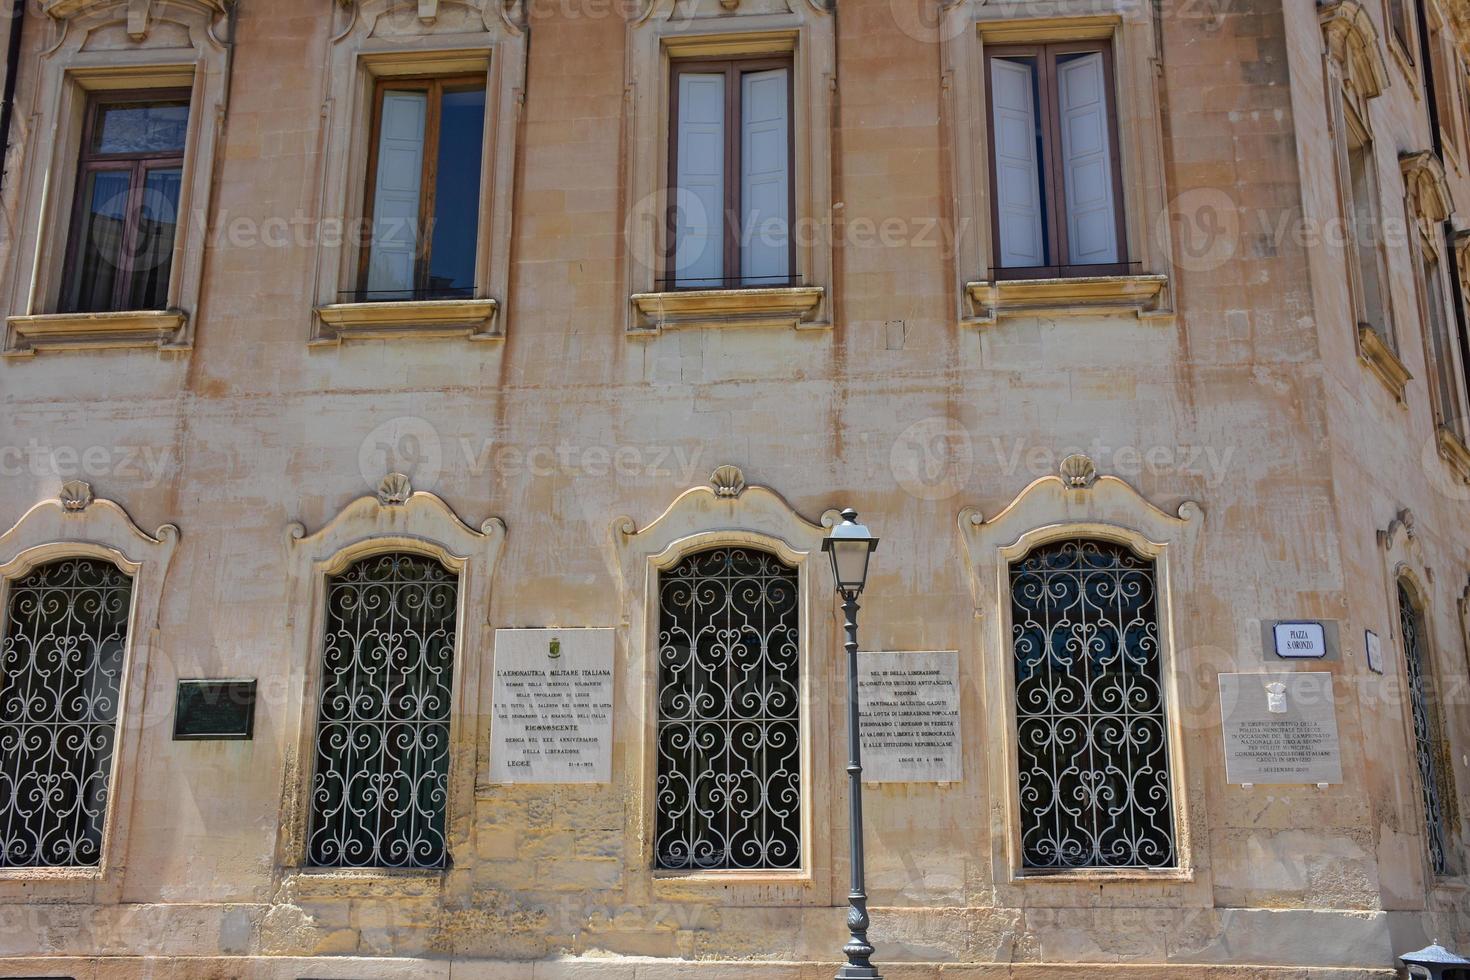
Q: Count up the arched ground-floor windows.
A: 5